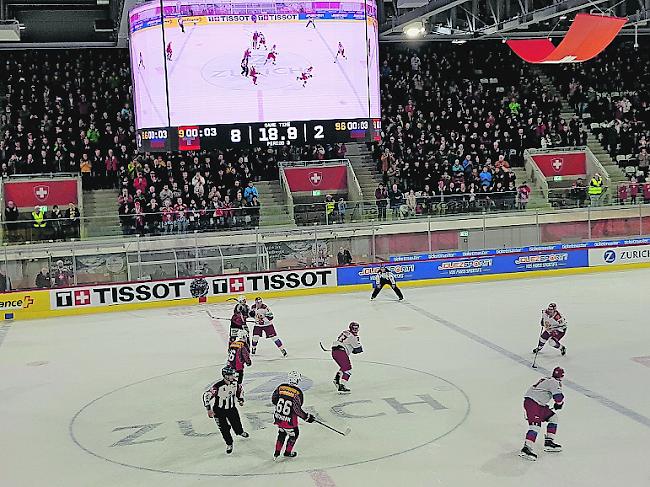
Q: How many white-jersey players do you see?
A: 4